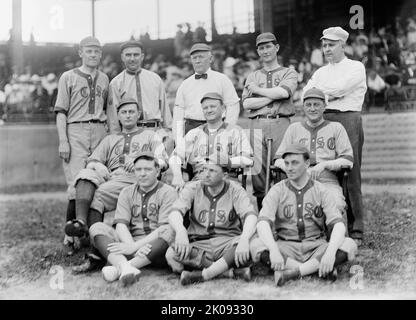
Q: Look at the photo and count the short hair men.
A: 11